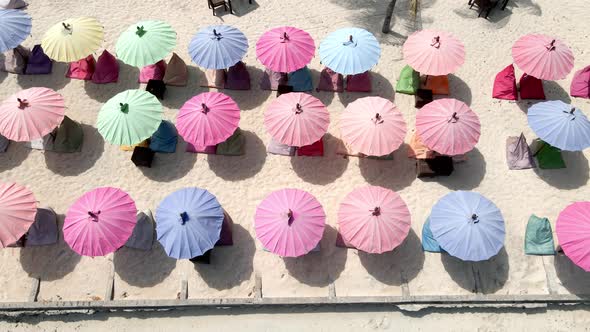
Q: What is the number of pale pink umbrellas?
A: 8